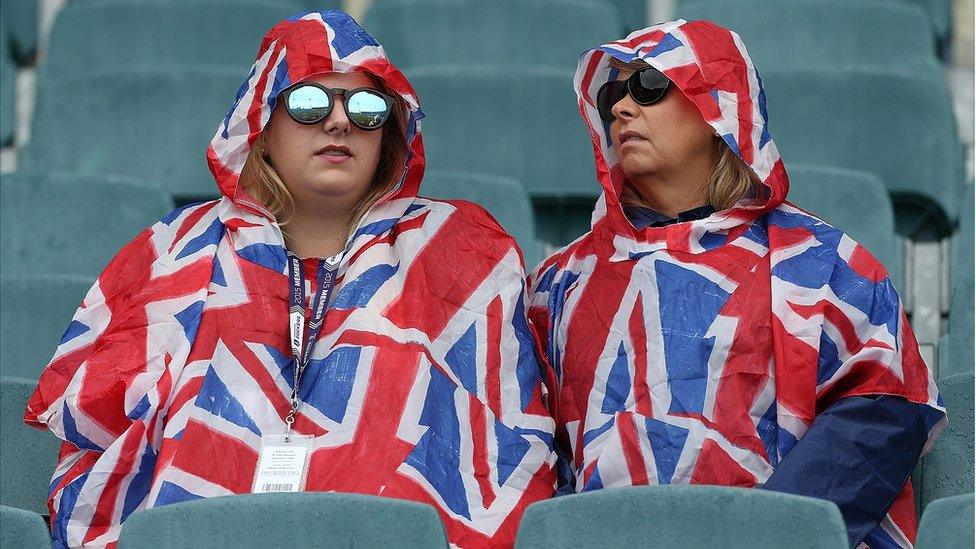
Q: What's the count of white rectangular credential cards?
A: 1